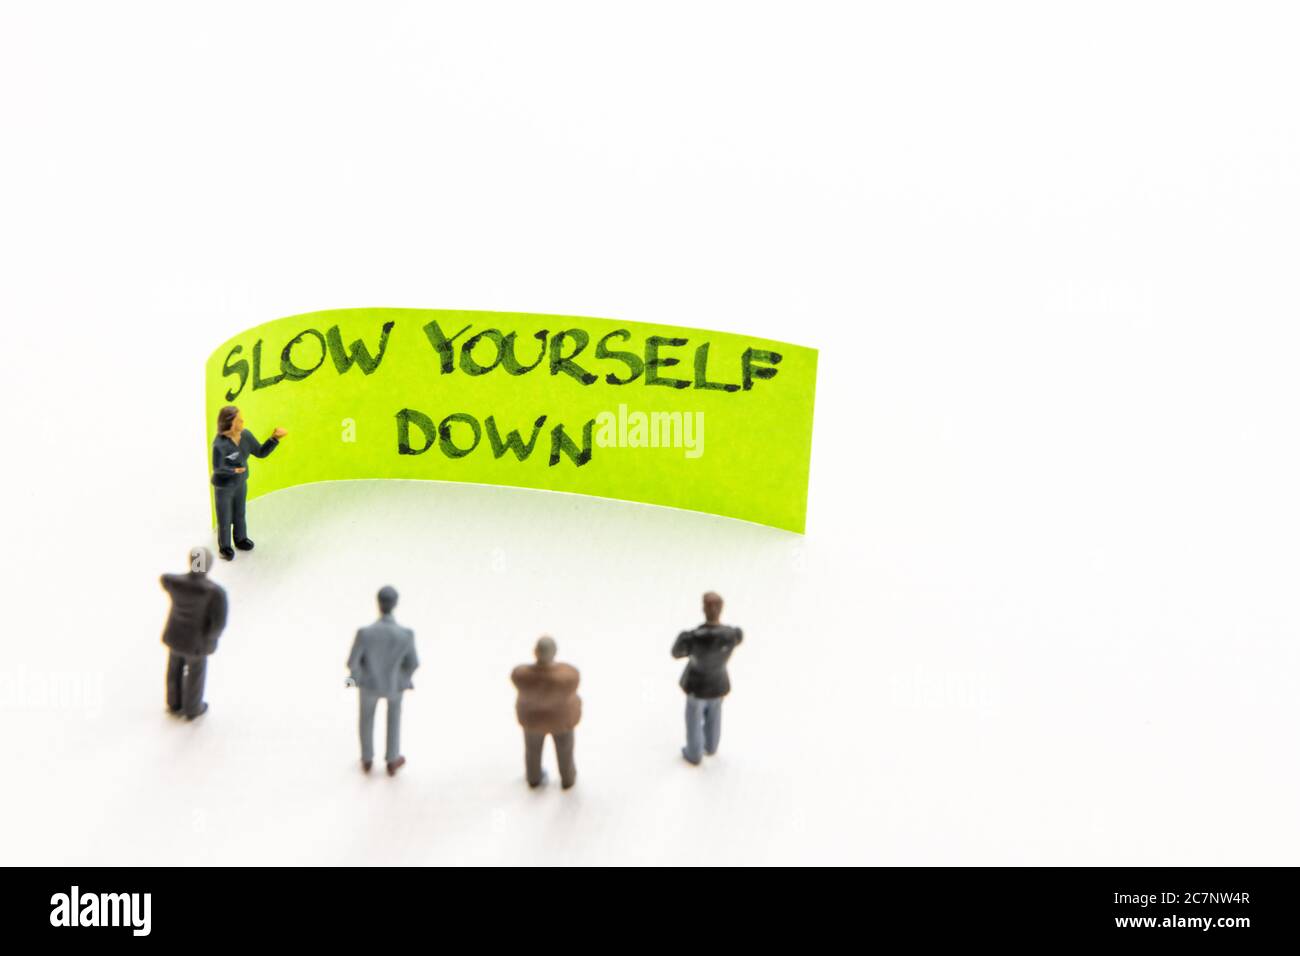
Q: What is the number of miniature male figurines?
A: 4